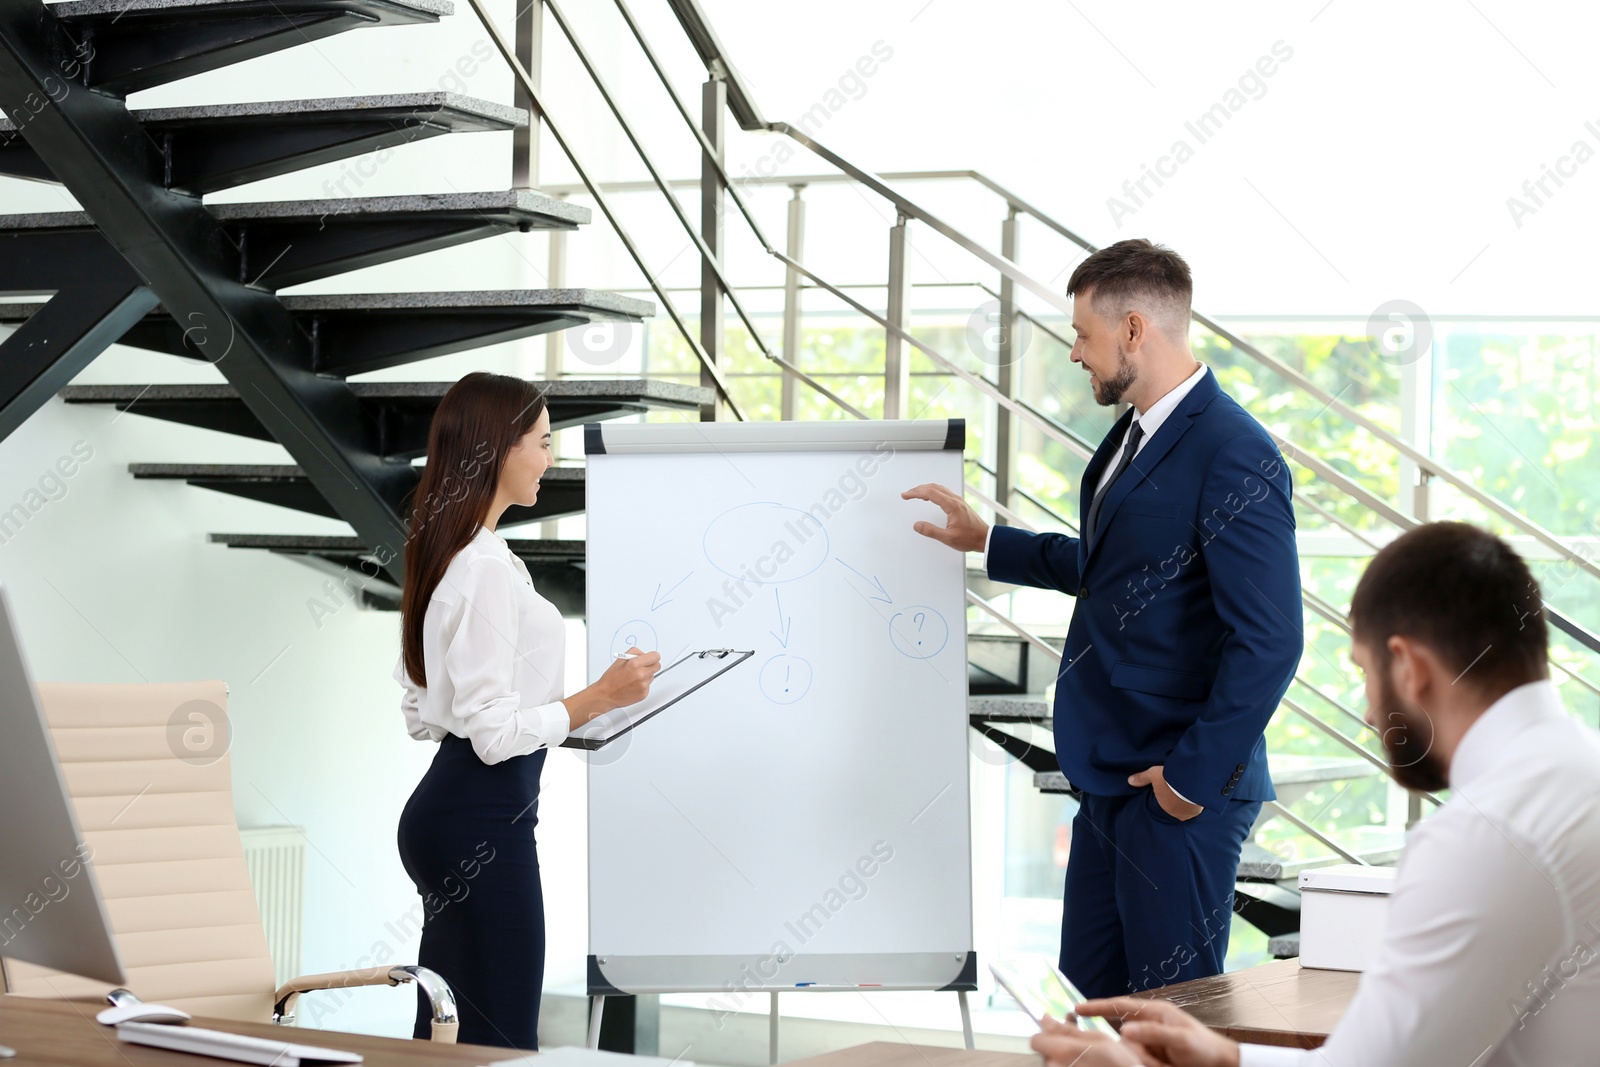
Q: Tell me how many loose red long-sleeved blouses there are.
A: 0